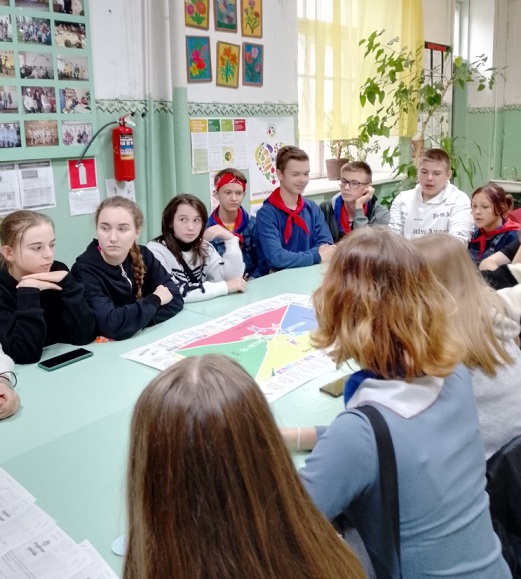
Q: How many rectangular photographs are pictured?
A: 15